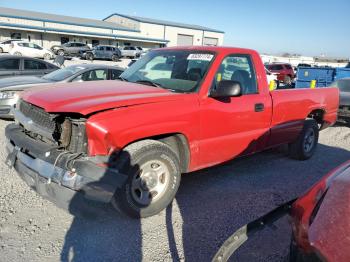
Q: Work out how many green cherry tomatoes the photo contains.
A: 0